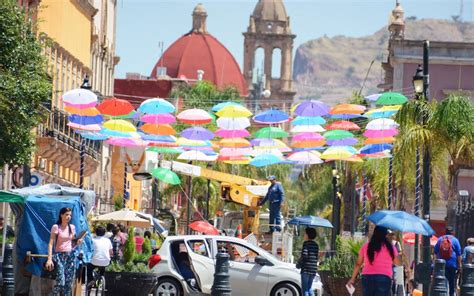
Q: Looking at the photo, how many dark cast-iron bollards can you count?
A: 4